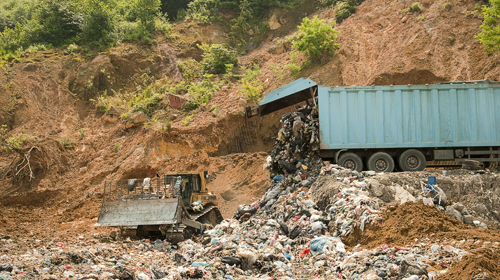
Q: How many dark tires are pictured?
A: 3